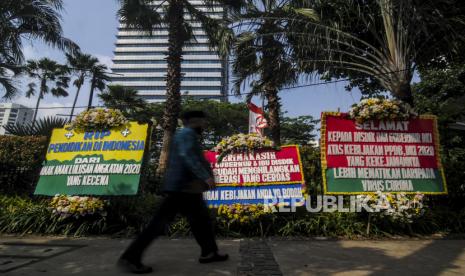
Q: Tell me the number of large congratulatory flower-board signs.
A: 3